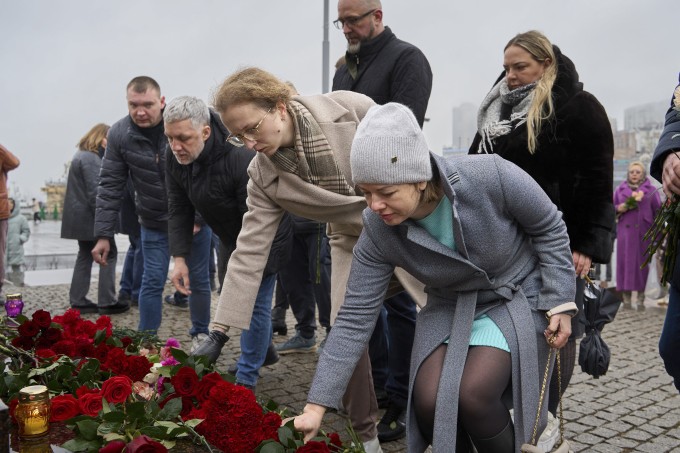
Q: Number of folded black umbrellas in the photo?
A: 1